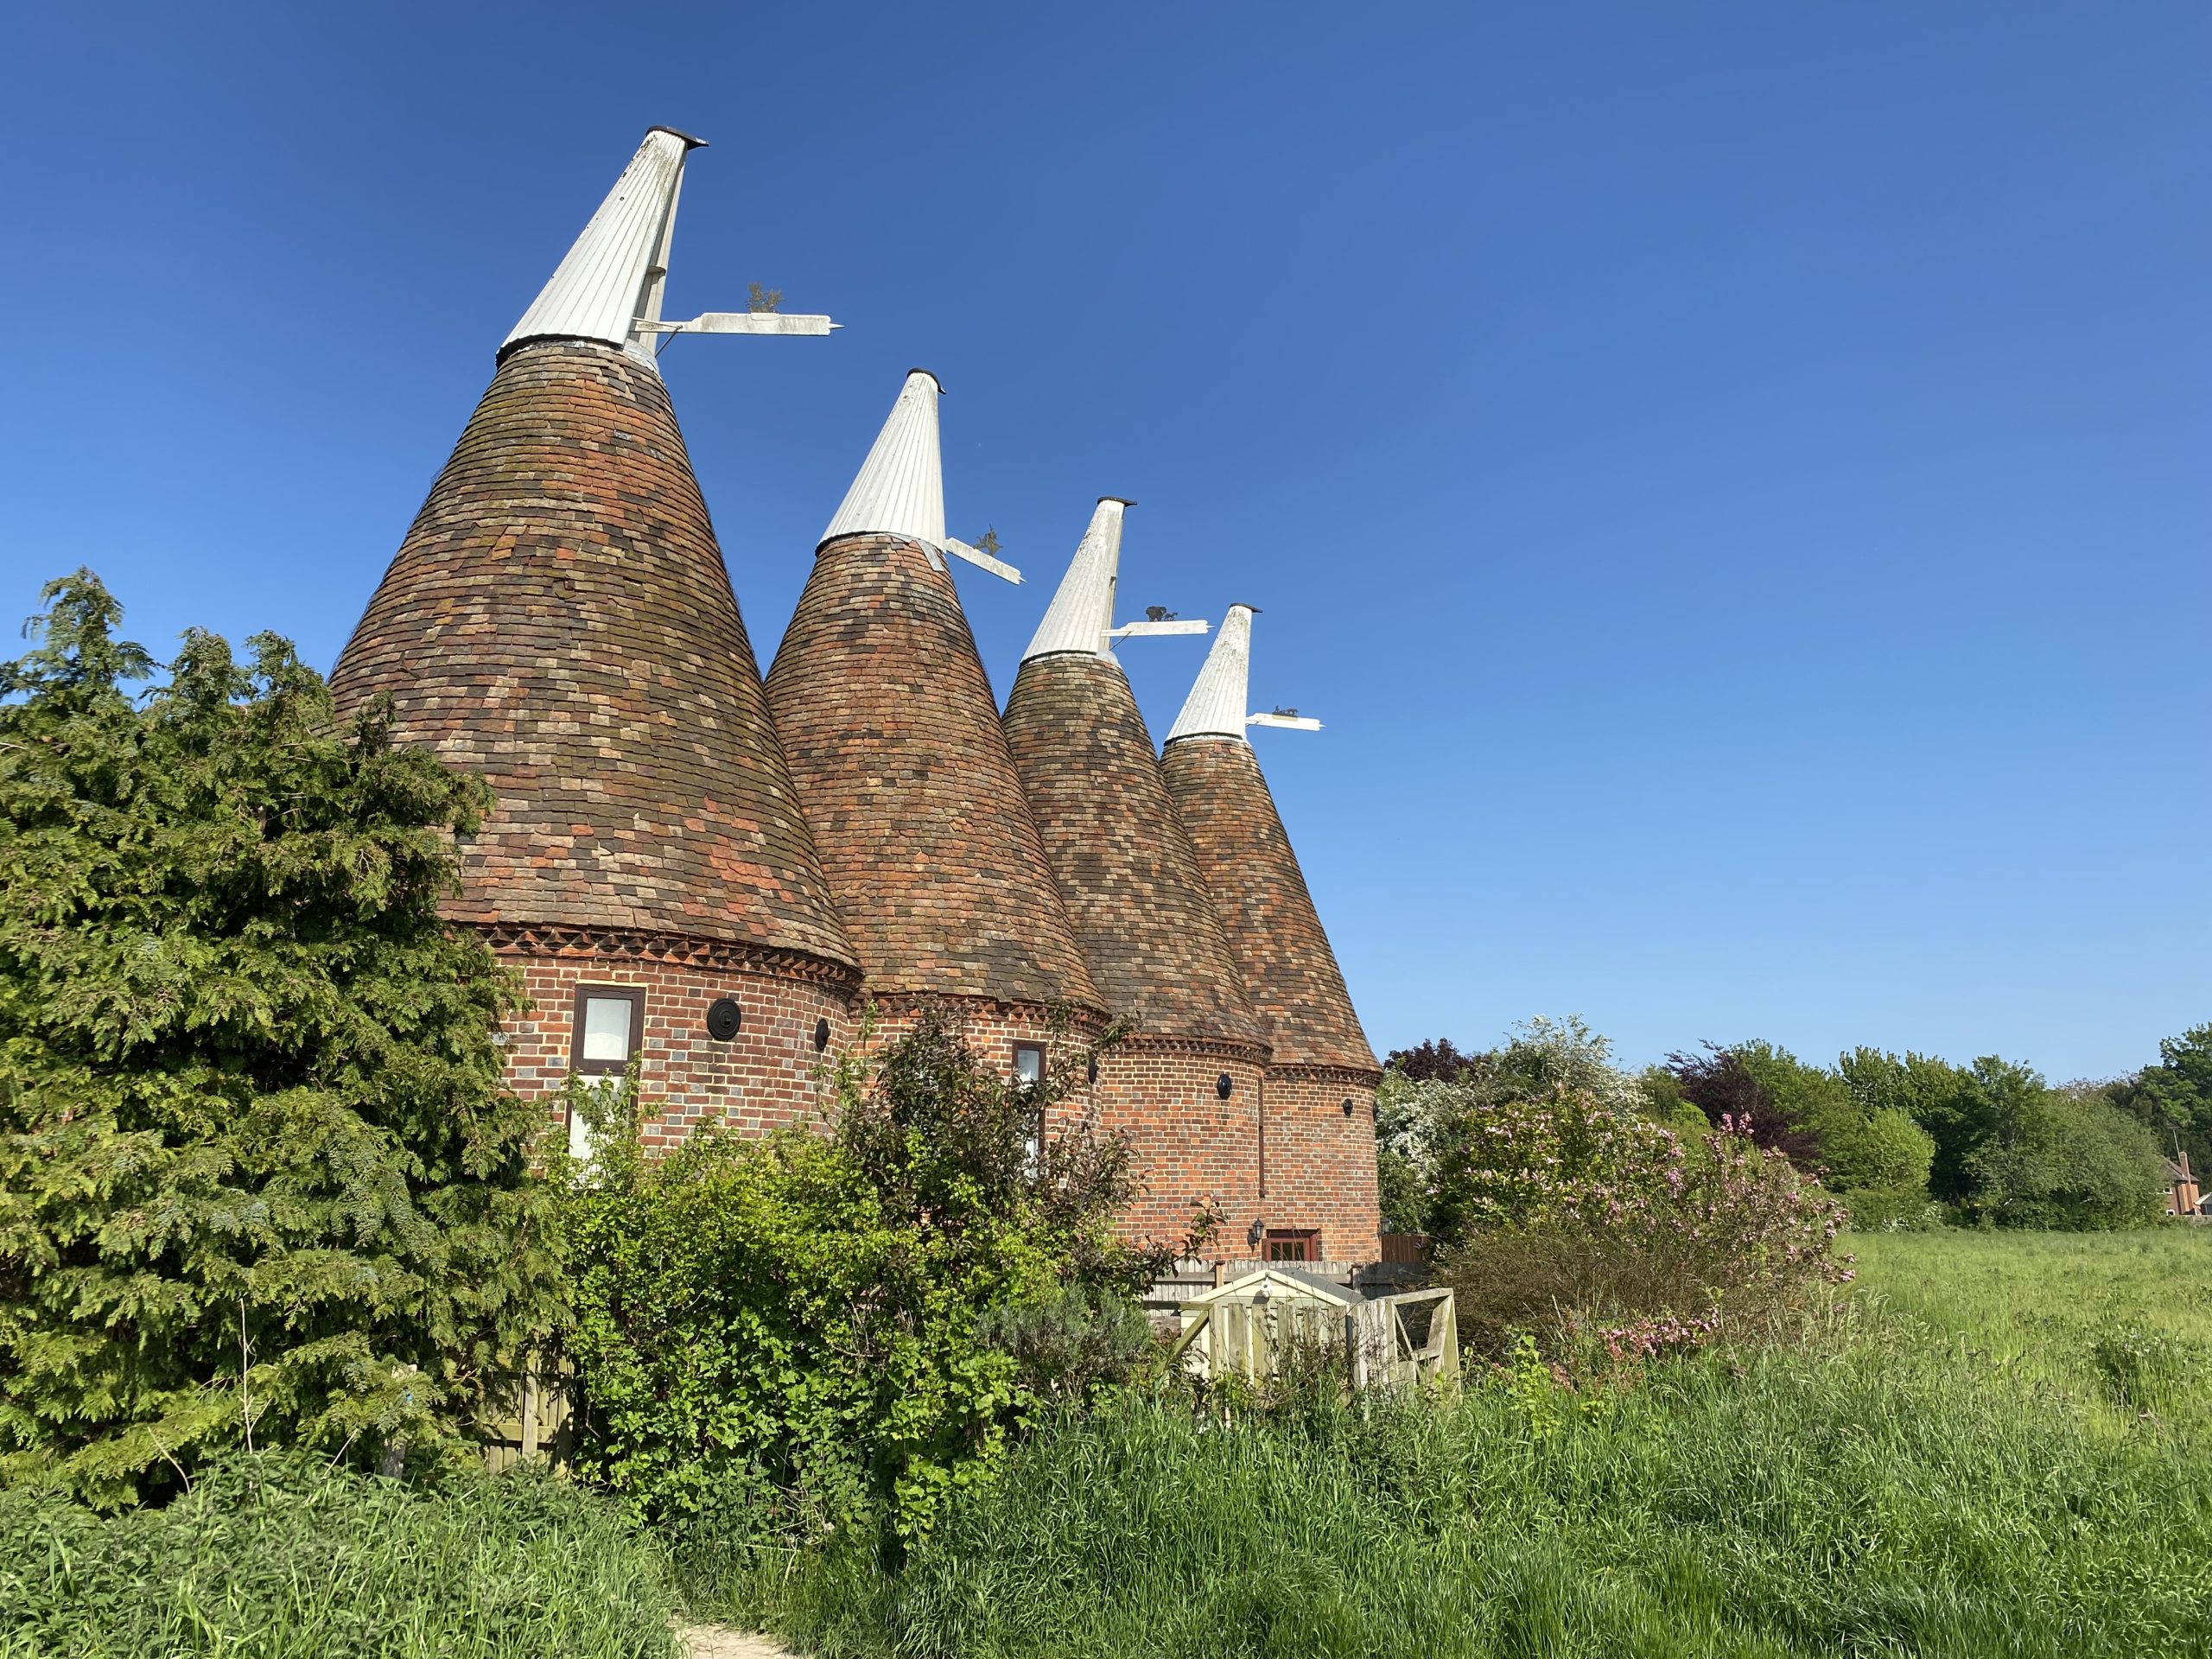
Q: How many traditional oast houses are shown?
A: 4